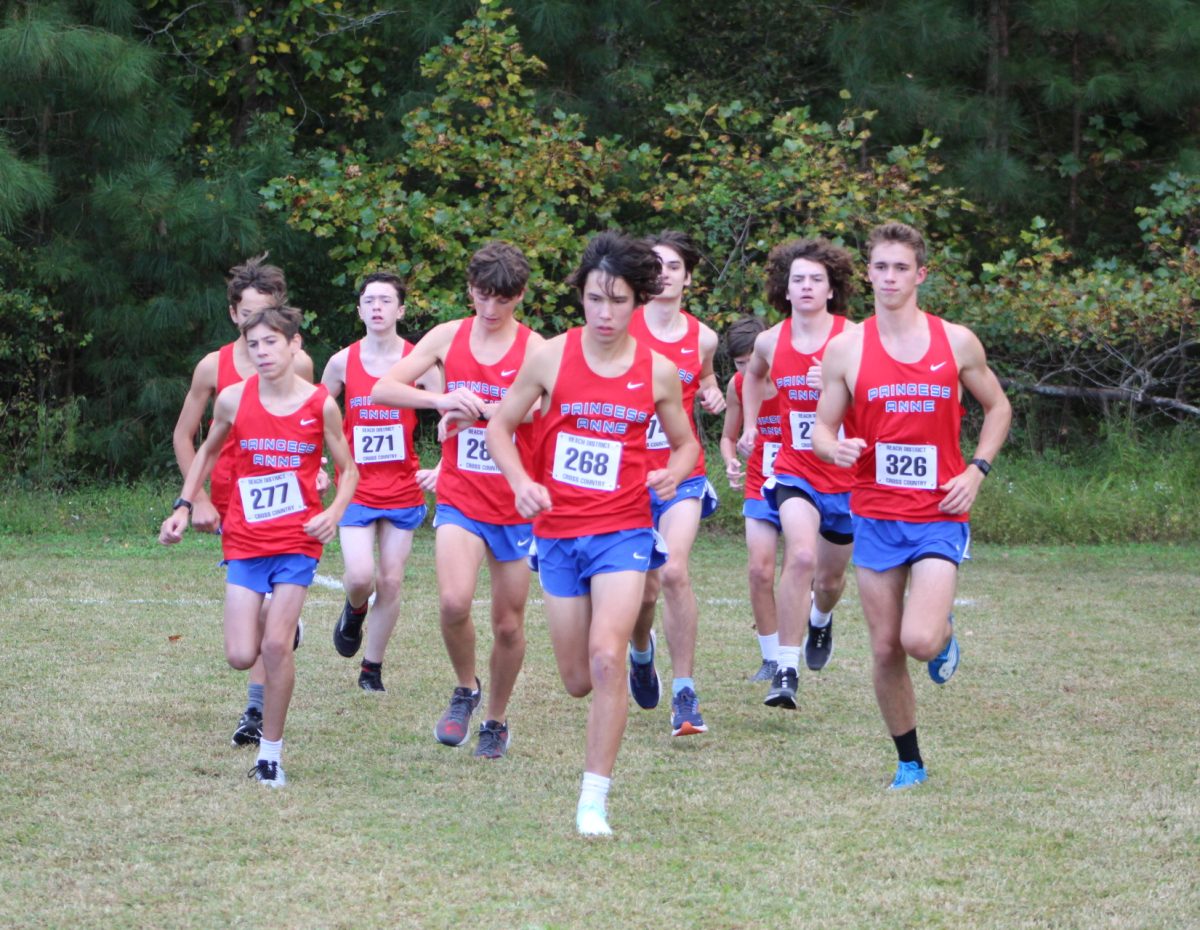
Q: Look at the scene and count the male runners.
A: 9